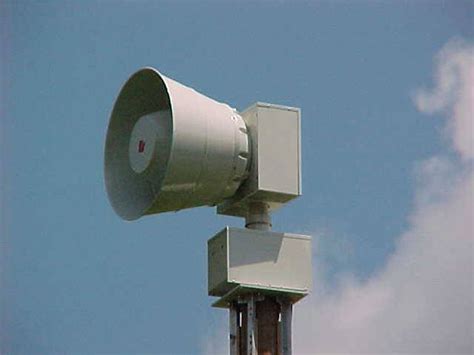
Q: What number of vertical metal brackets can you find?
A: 3